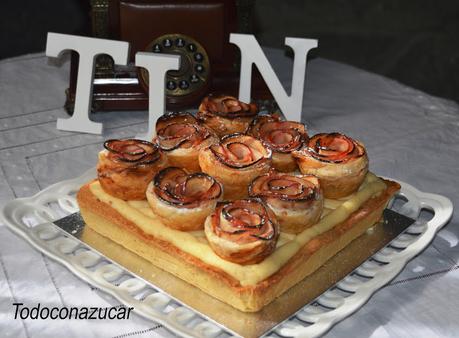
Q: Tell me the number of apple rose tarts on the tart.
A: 9